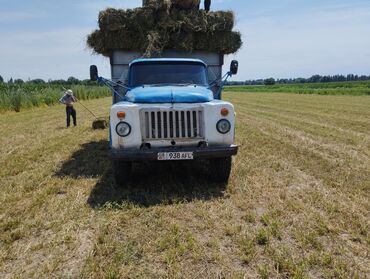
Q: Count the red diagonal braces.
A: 0